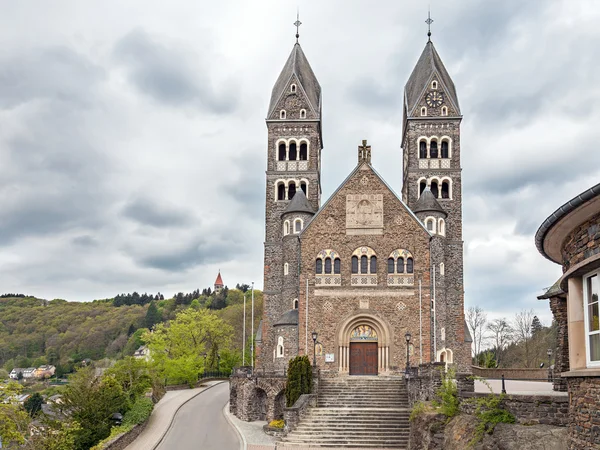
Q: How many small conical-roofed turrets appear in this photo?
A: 2